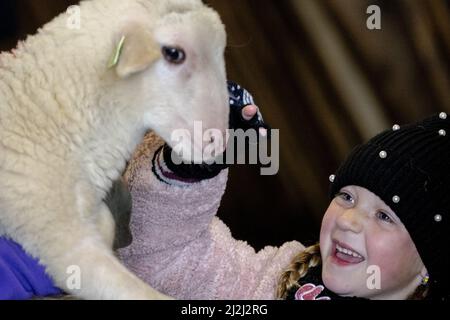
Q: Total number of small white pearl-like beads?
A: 7